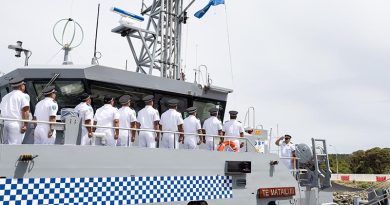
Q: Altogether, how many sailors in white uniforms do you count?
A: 11